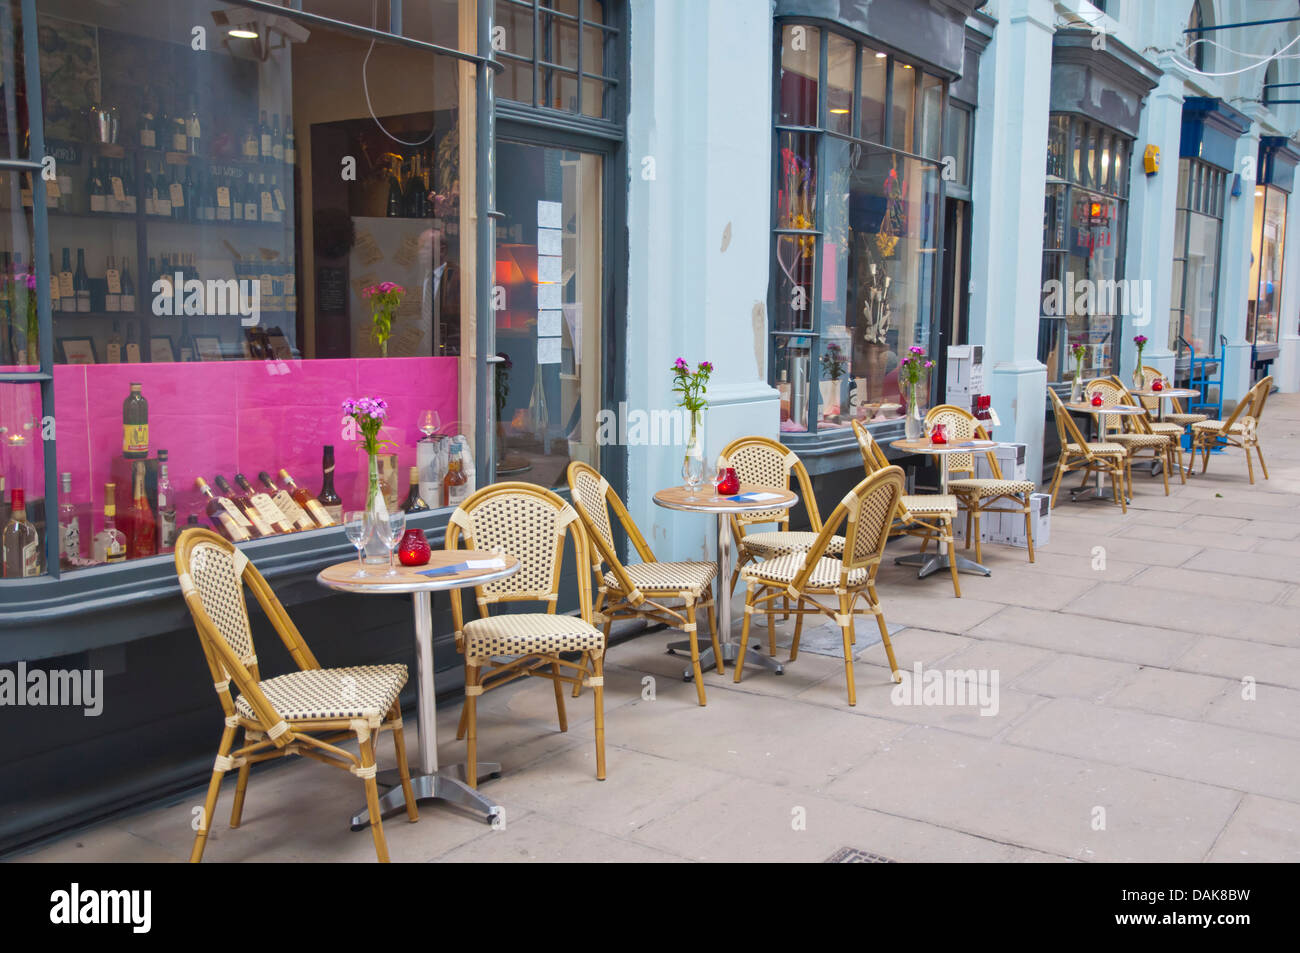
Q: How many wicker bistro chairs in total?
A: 12